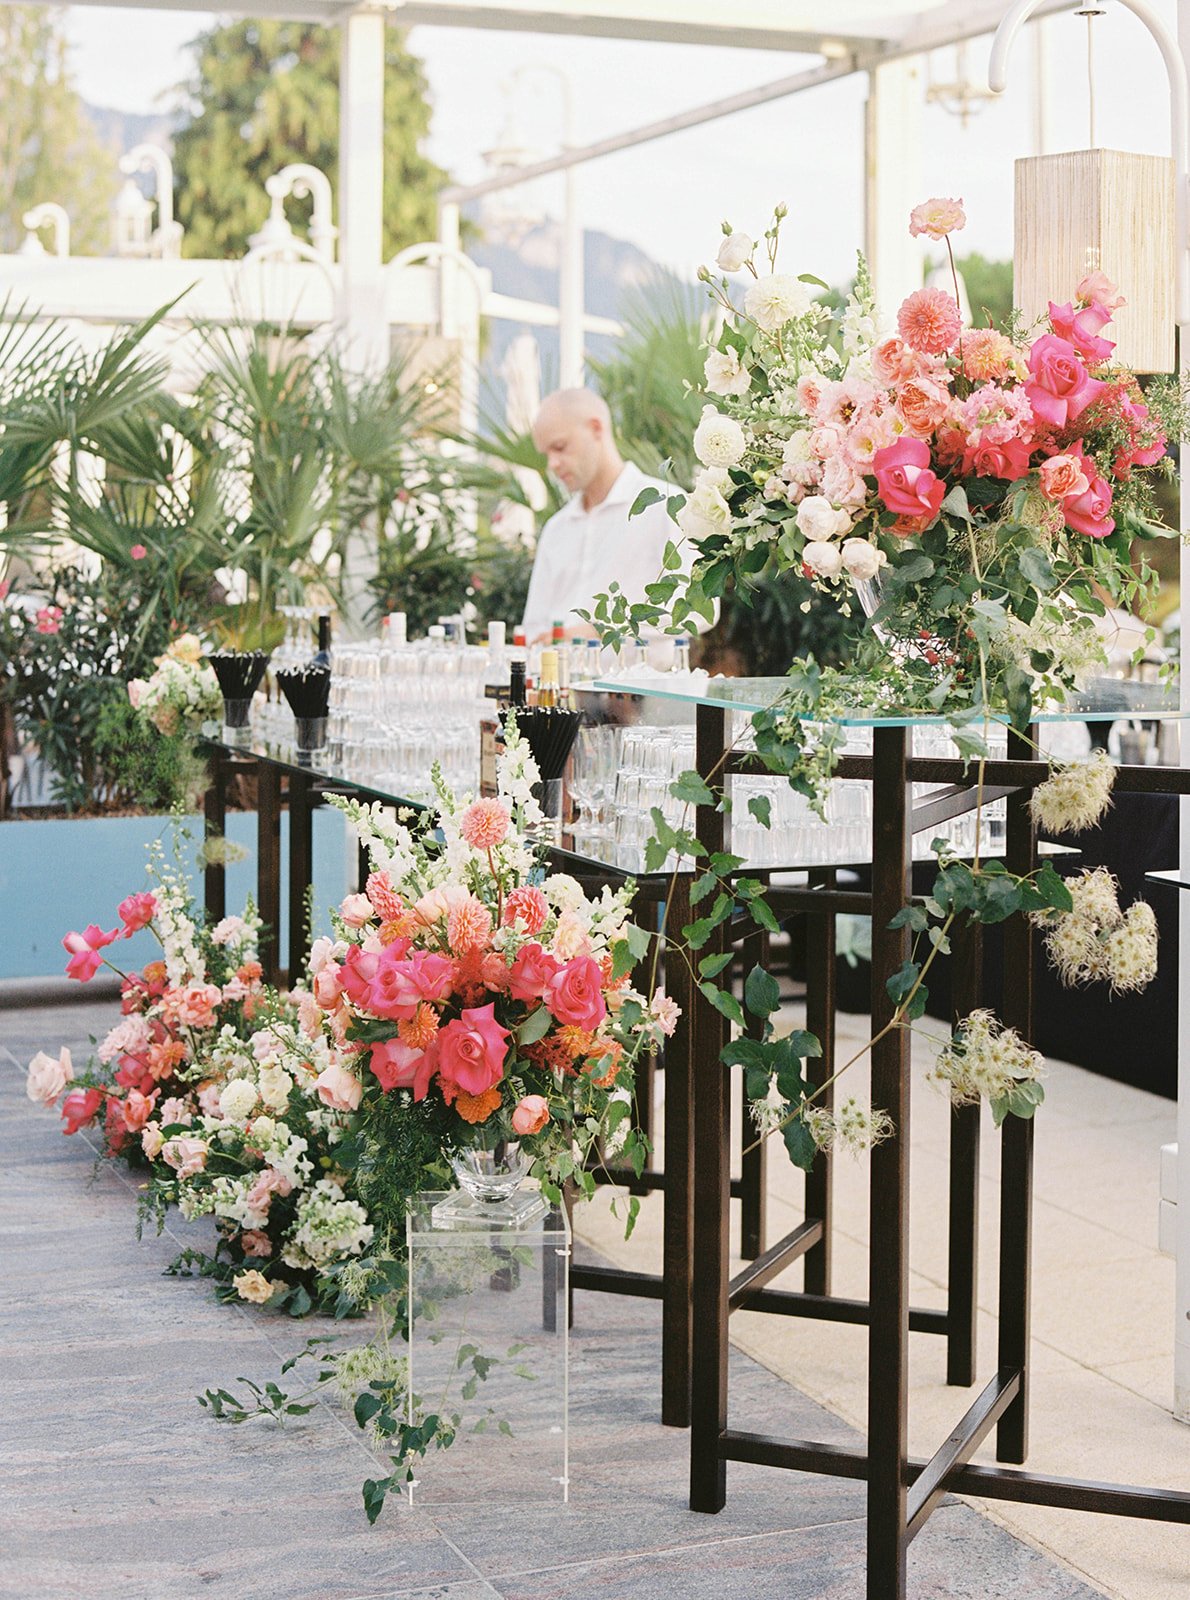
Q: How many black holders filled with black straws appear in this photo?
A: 3